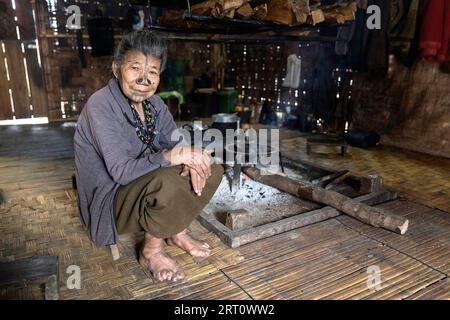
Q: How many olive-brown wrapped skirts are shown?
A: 1